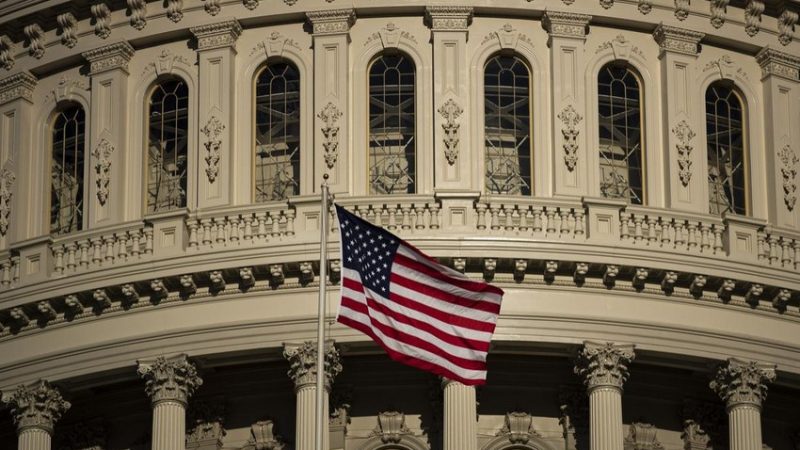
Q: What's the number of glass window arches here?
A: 7